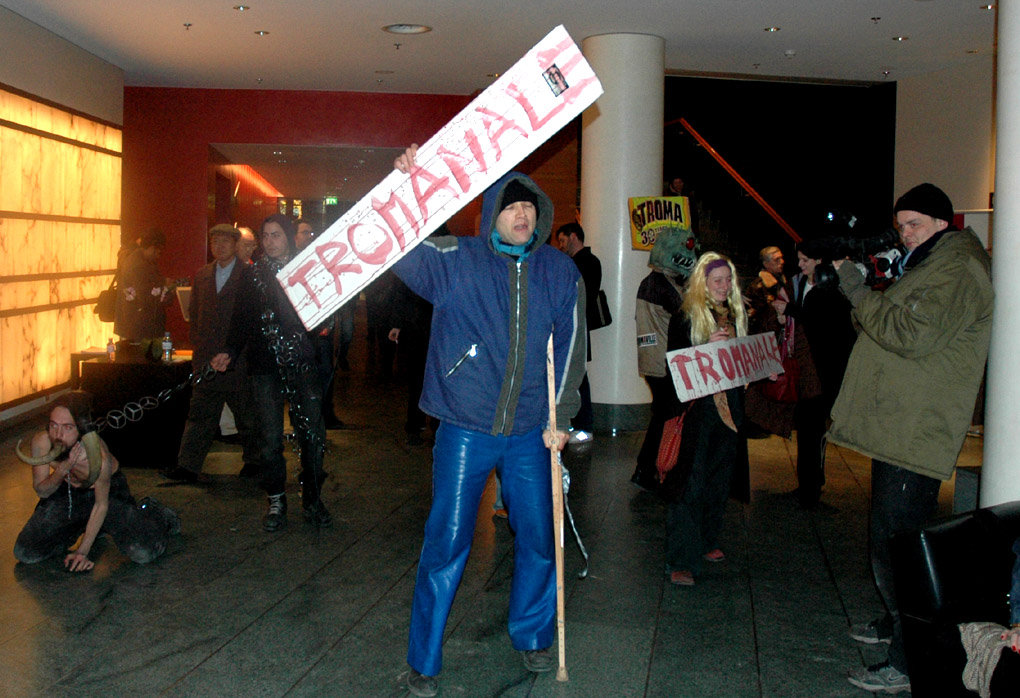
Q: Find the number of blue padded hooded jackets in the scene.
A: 1